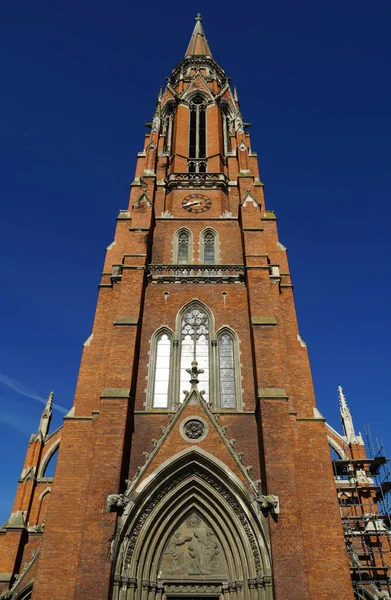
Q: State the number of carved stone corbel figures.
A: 2